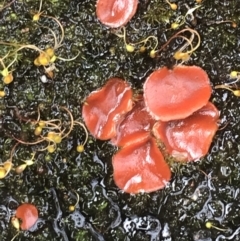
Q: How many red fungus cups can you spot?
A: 7